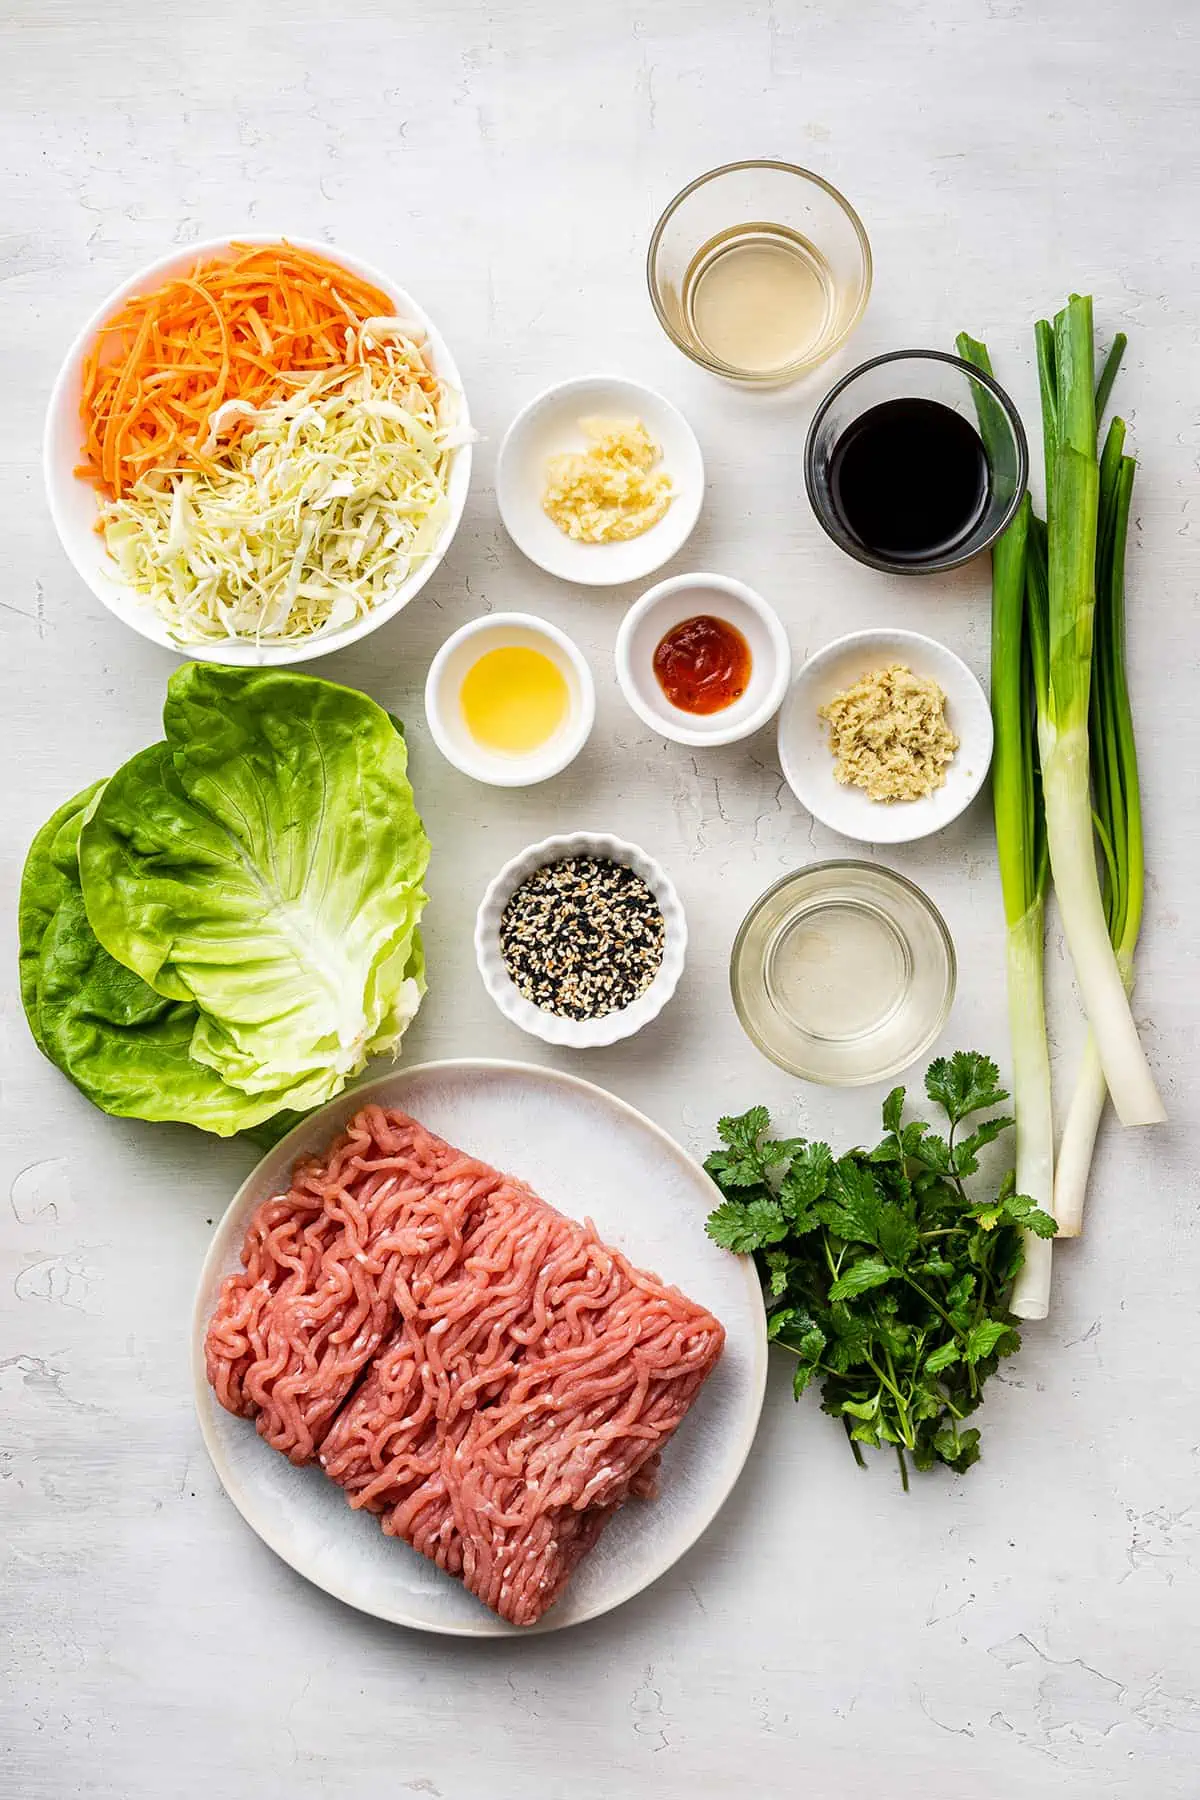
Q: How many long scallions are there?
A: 3